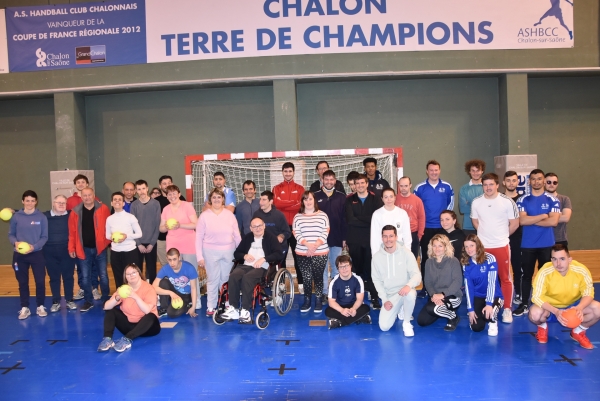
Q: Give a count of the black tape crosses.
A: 3